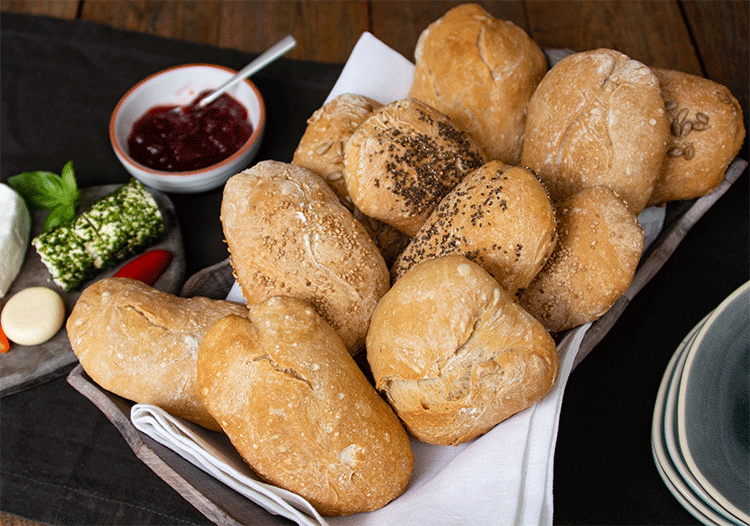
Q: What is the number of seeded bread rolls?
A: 6